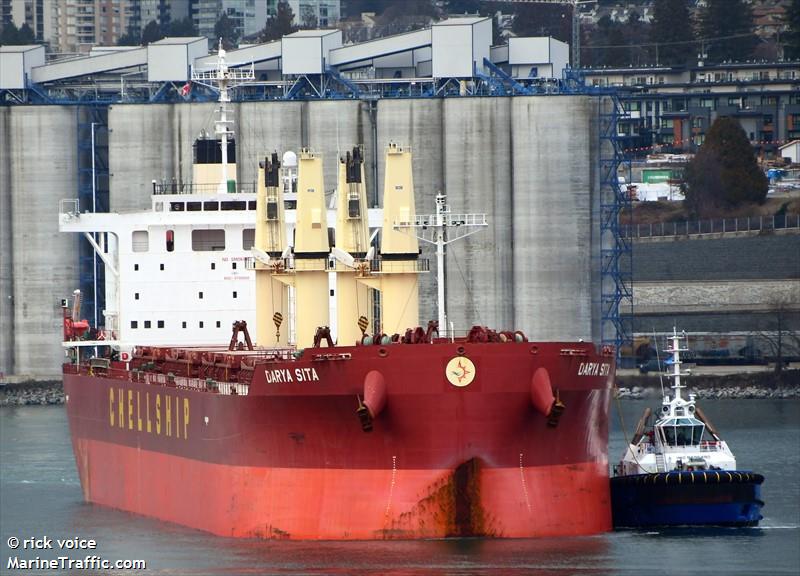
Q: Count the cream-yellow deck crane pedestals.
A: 4